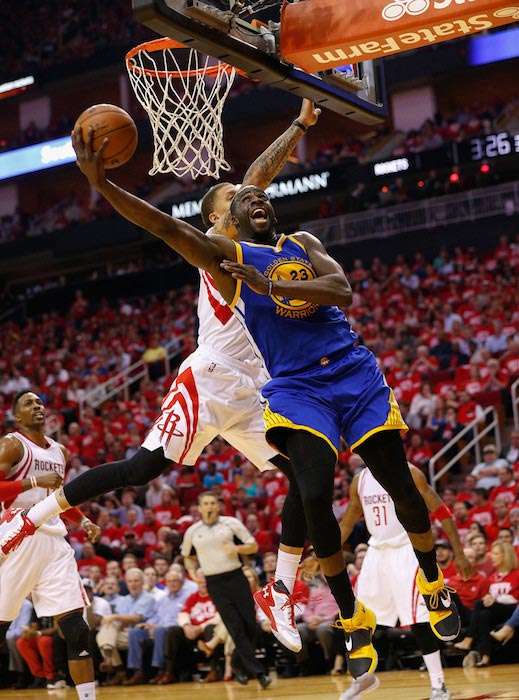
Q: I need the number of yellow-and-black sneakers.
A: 2